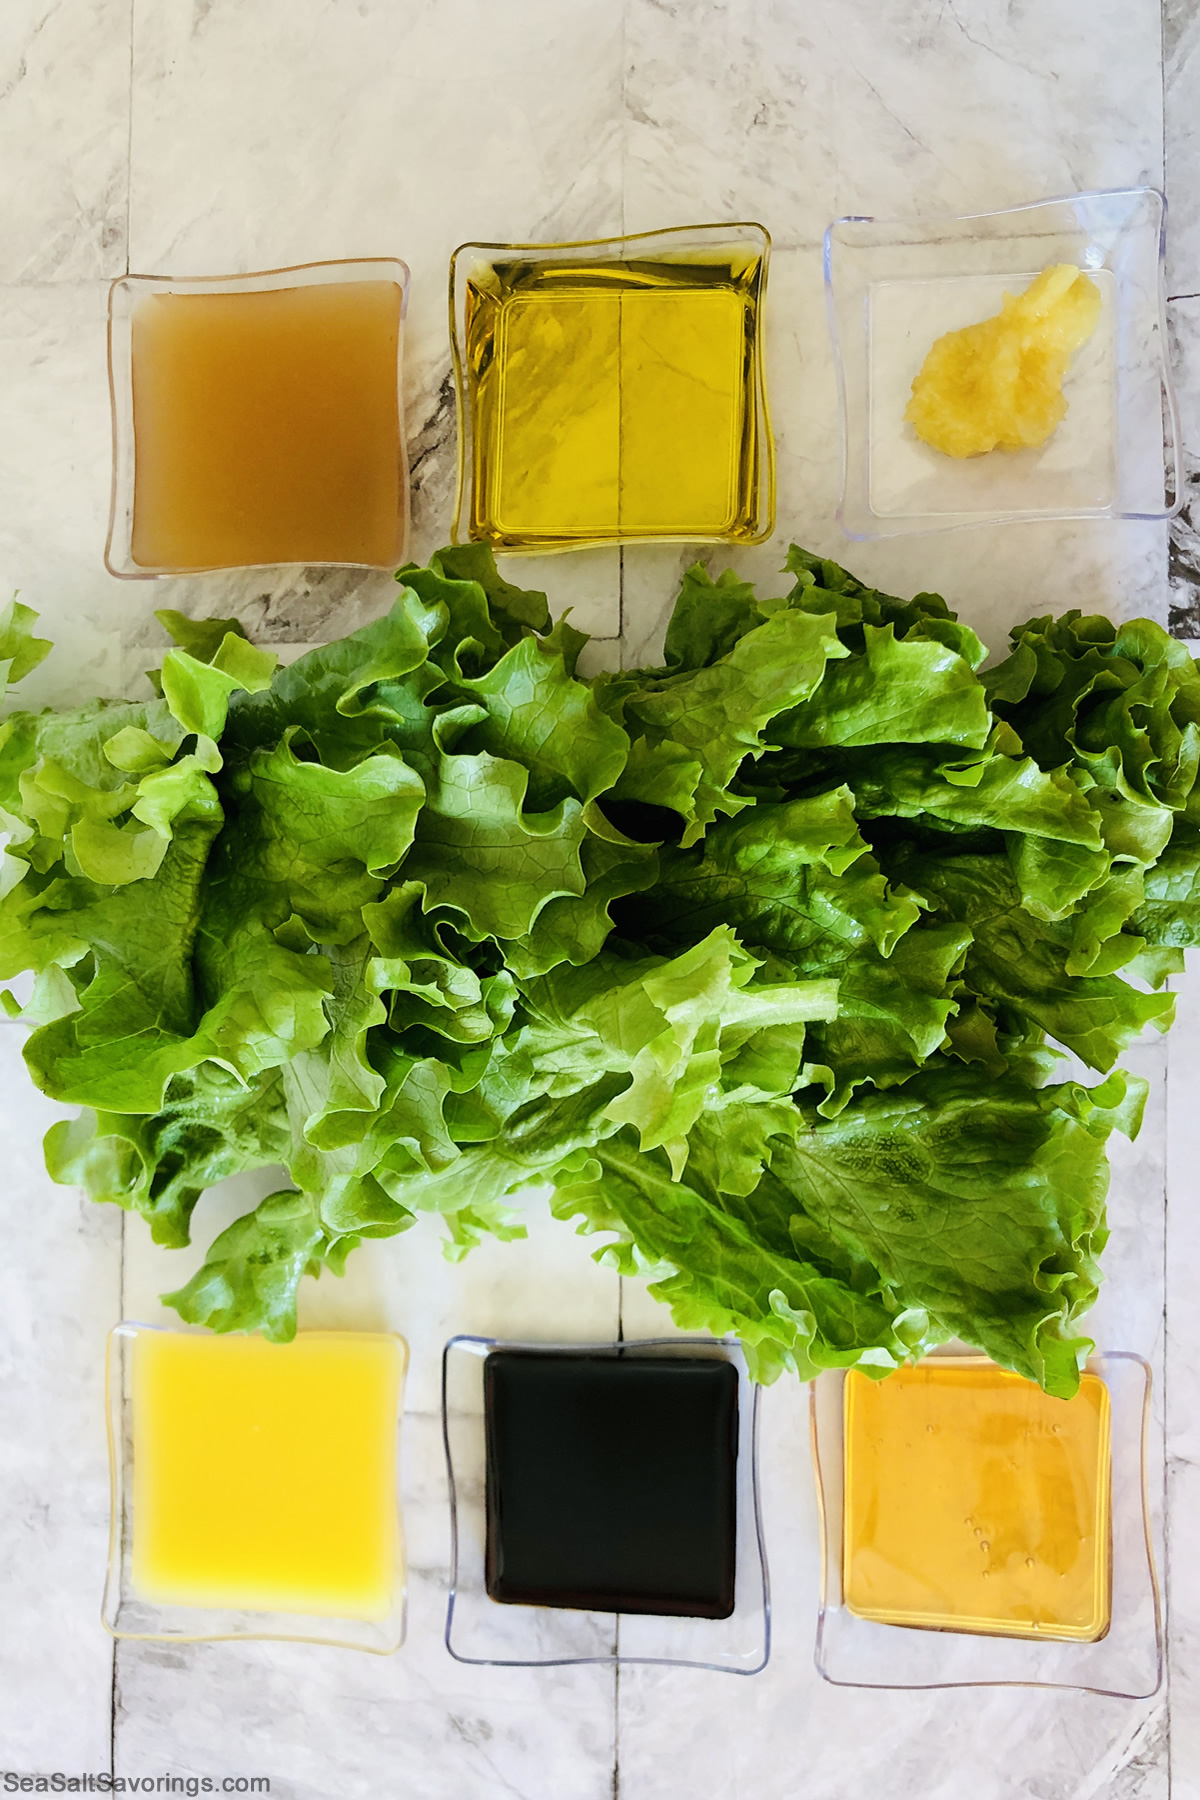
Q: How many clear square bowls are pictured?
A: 6